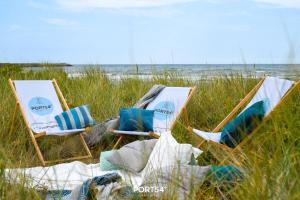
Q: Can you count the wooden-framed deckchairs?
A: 3